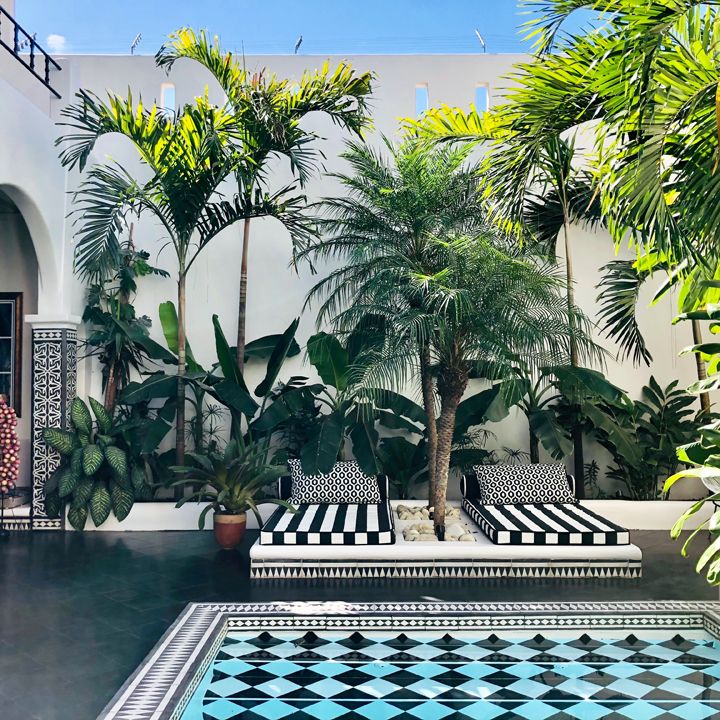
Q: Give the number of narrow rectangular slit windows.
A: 3